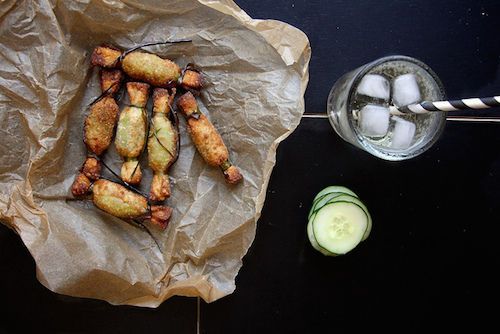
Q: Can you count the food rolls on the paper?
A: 6